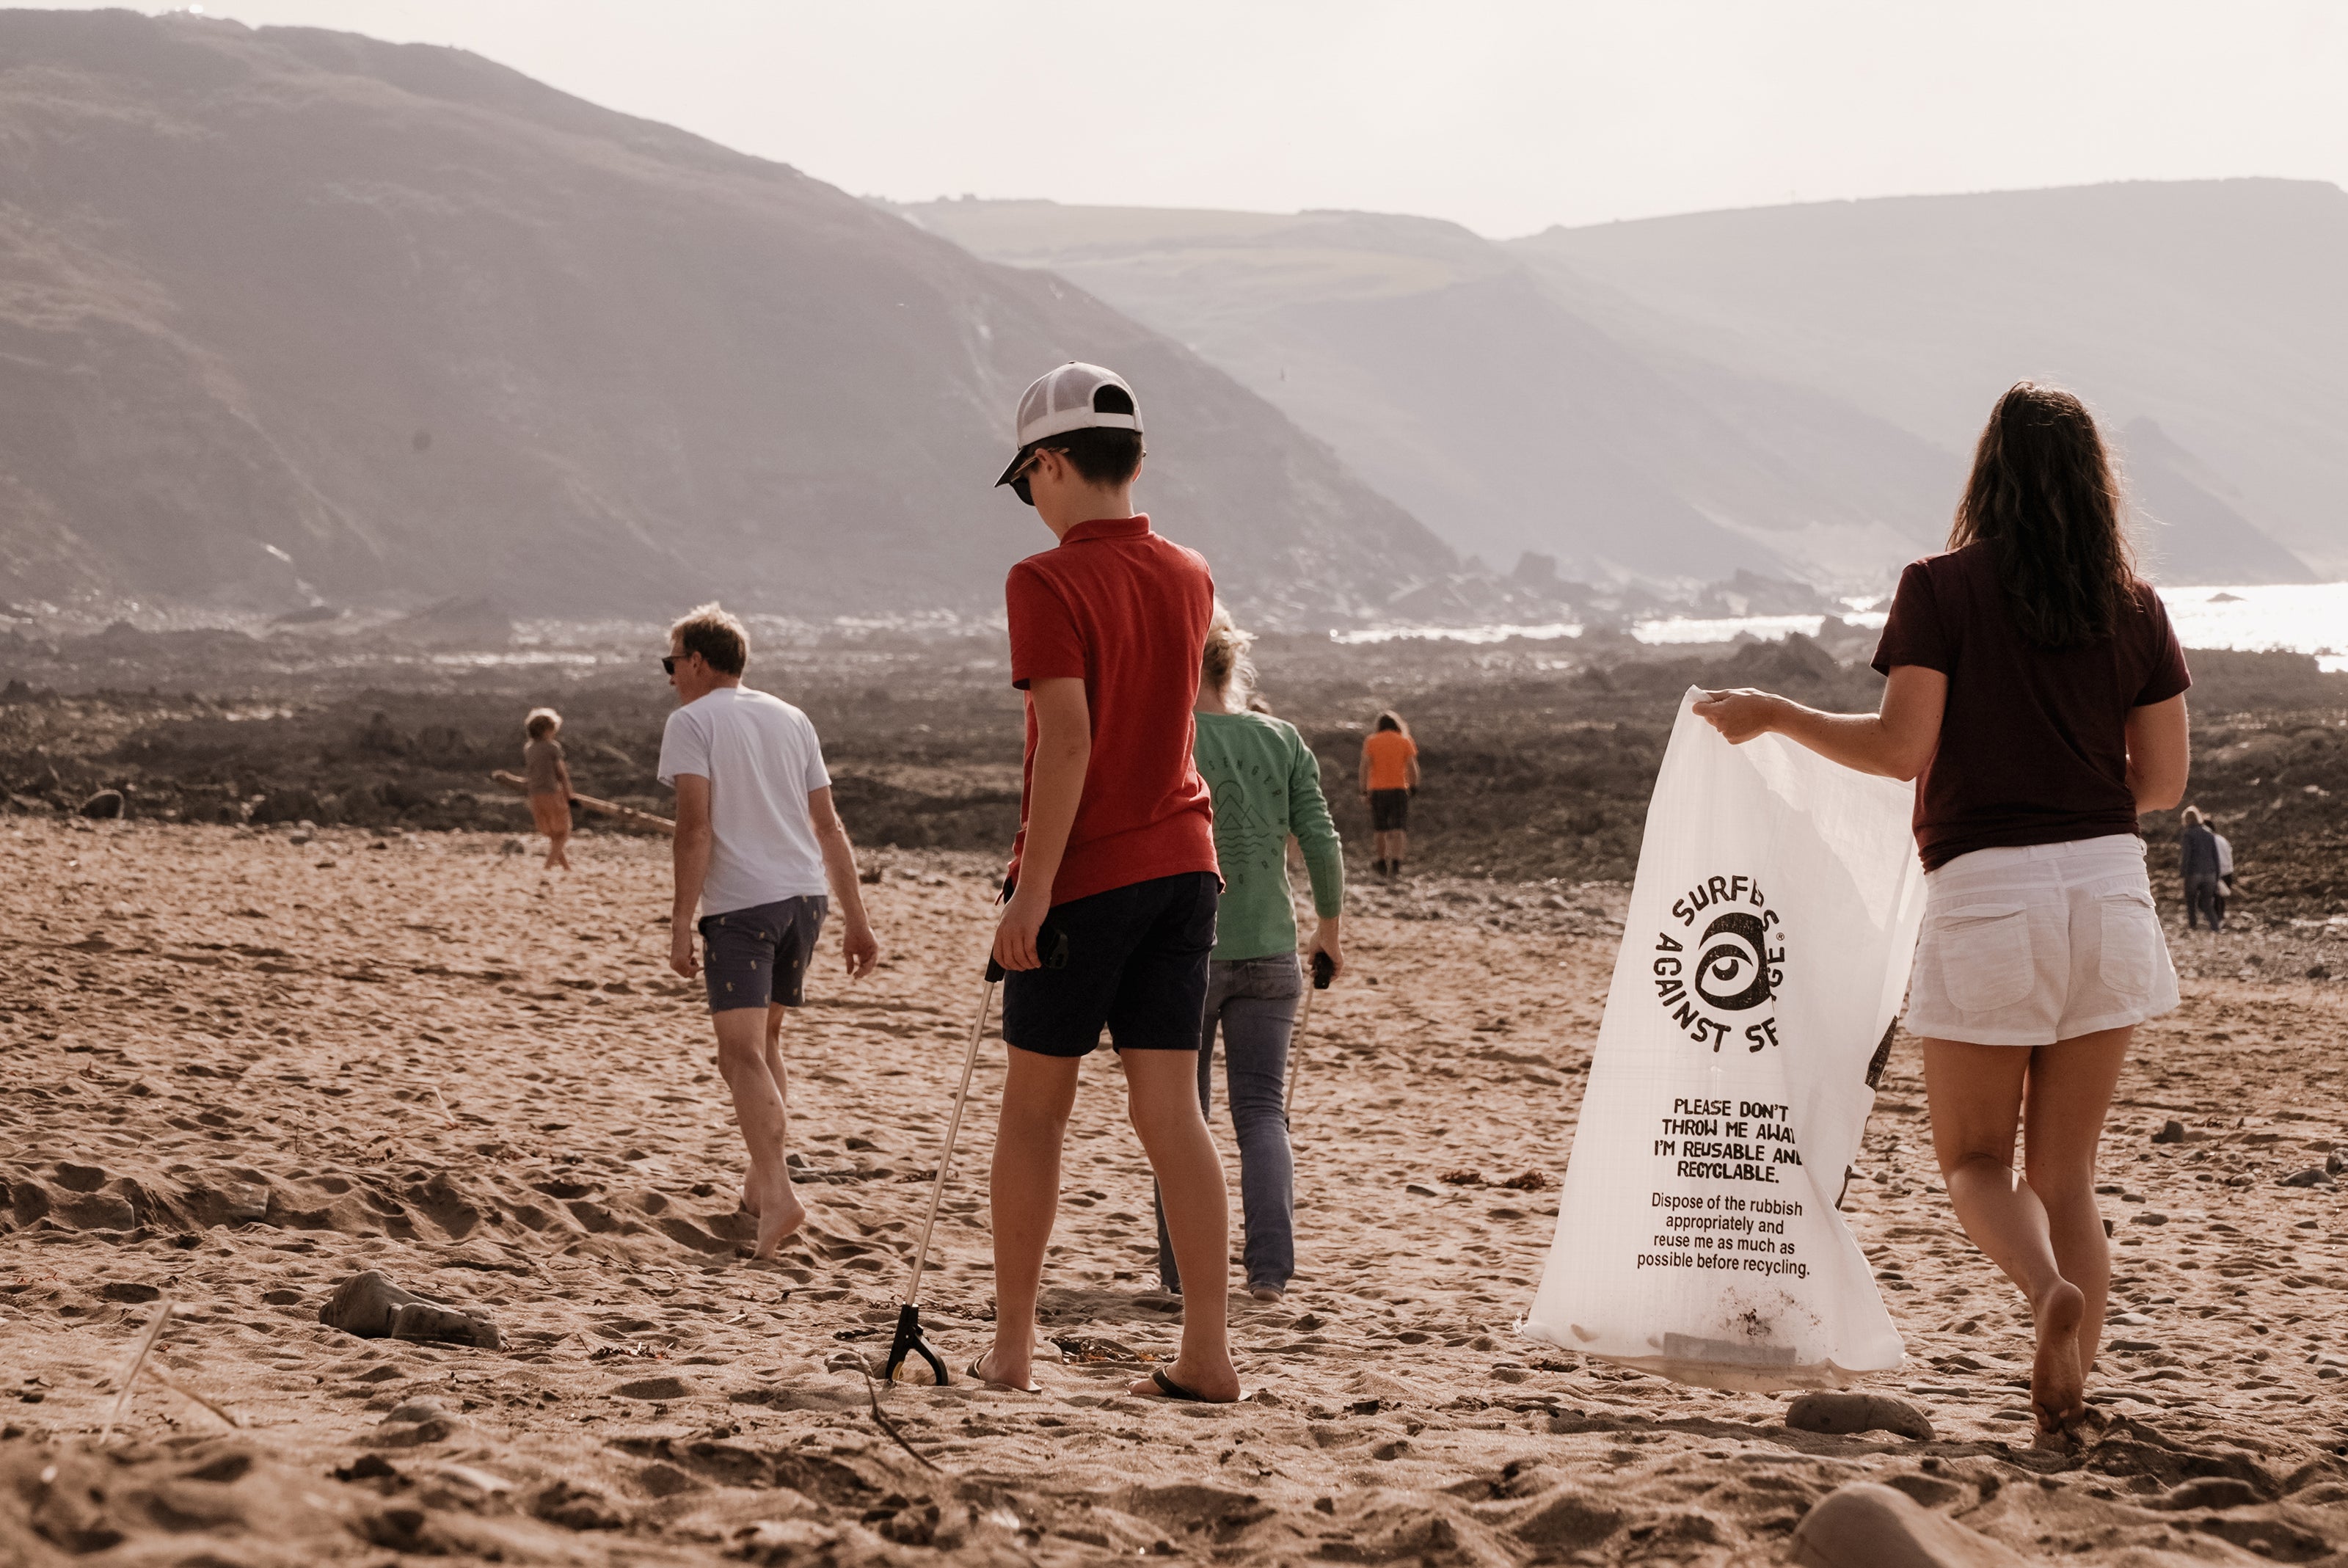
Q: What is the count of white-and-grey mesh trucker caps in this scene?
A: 1